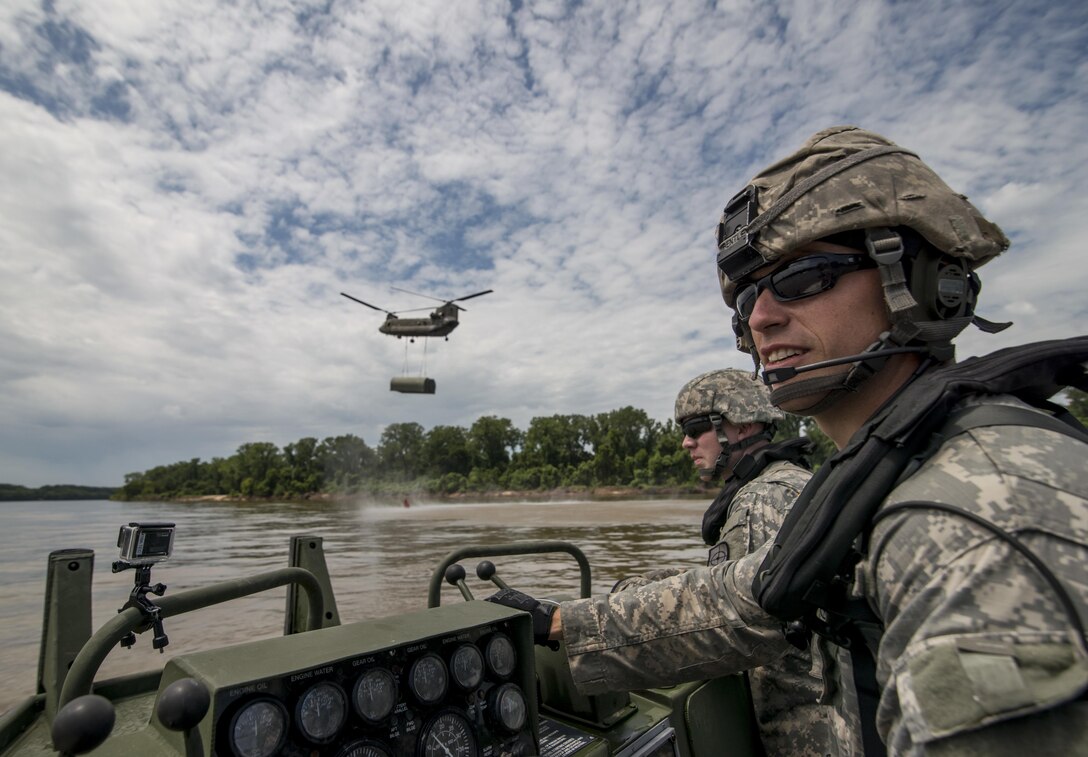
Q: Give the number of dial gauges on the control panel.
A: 9